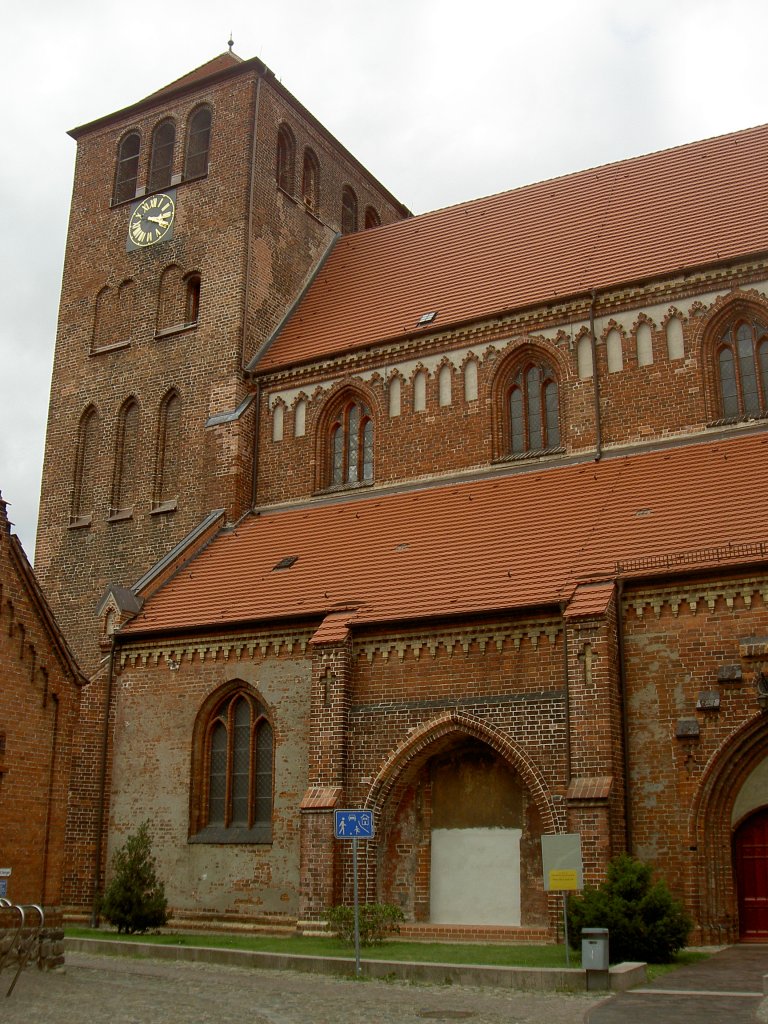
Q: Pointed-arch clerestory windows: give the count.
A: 3